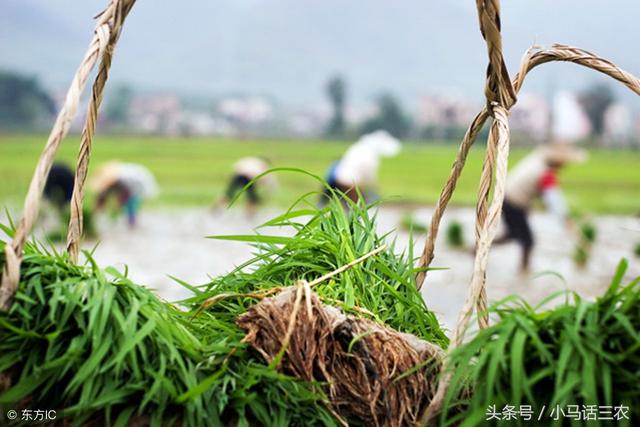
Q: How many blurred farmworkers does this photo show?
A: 5